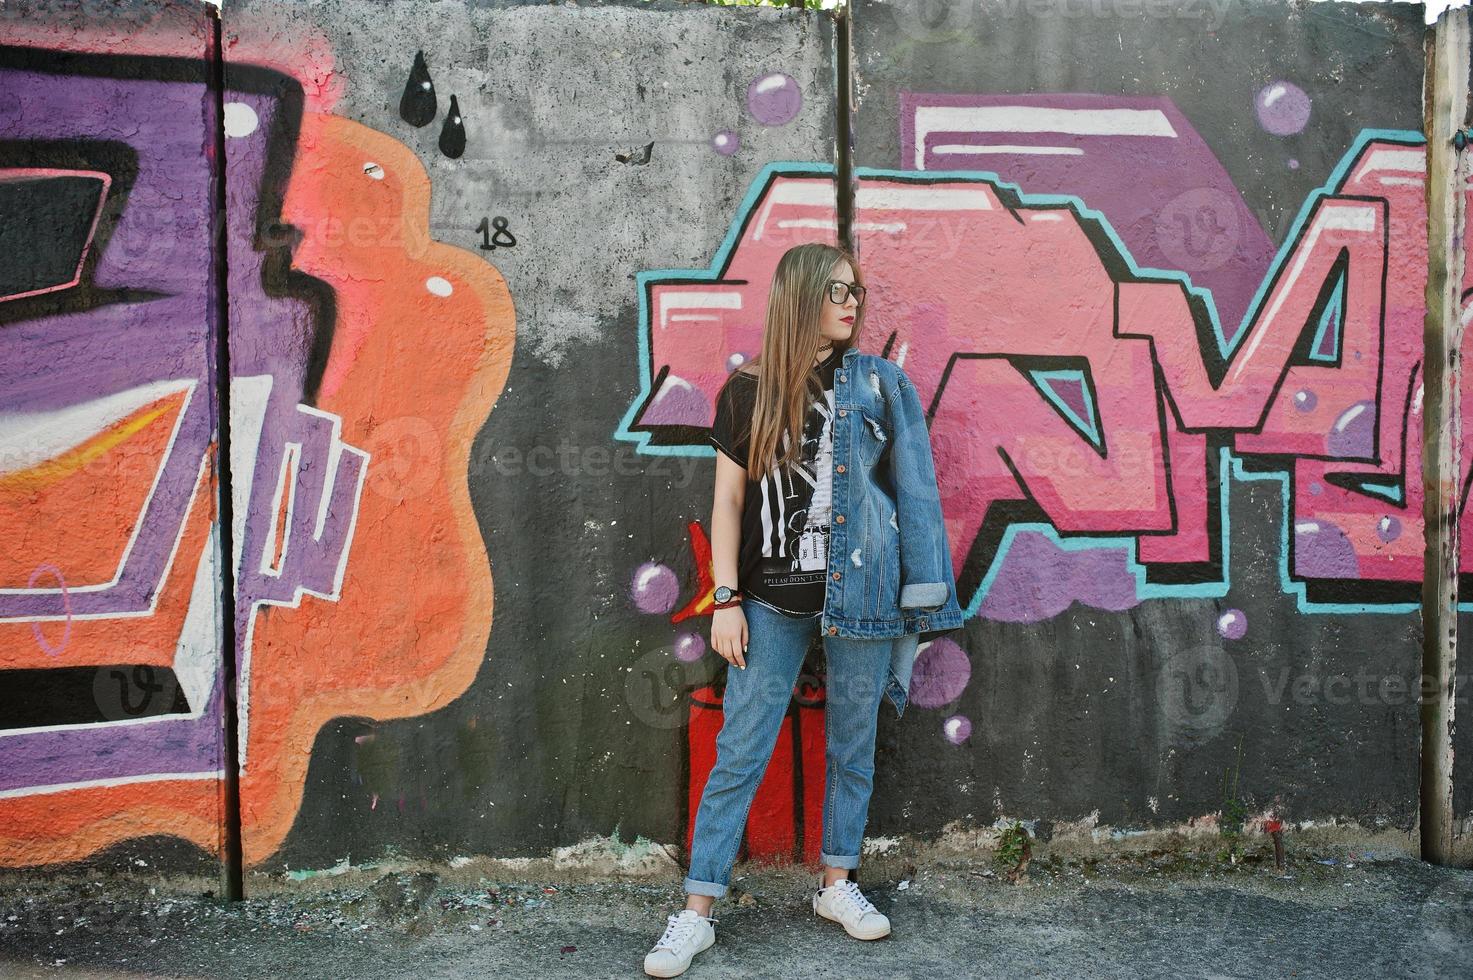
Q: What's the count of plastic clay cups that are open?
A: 0